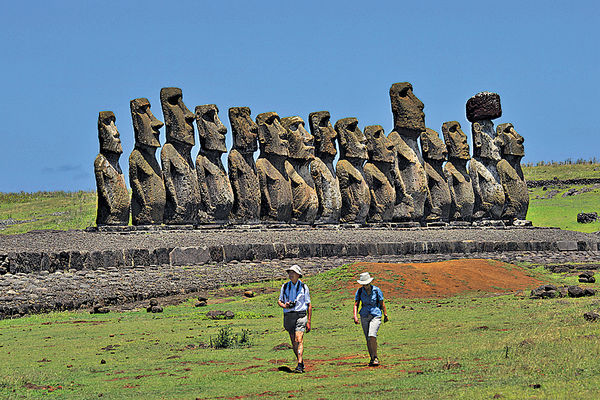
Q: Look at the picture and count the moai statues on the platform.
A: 15